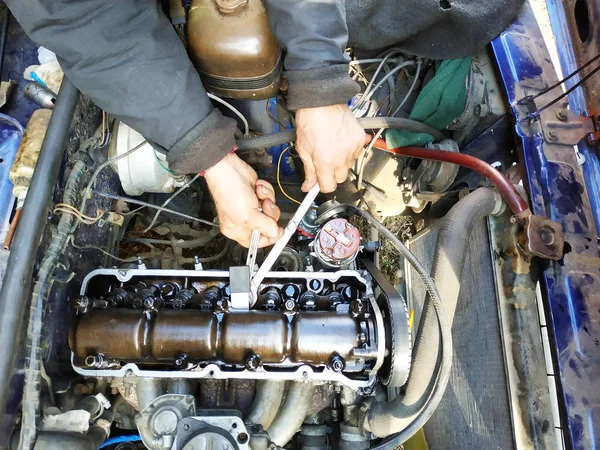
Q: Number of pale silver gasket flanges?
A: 1